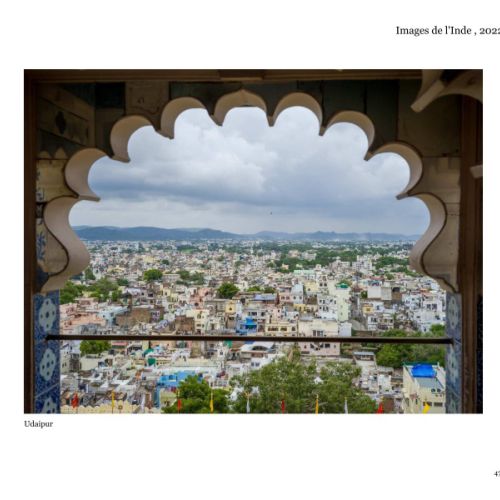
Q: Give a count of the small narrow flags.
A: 11